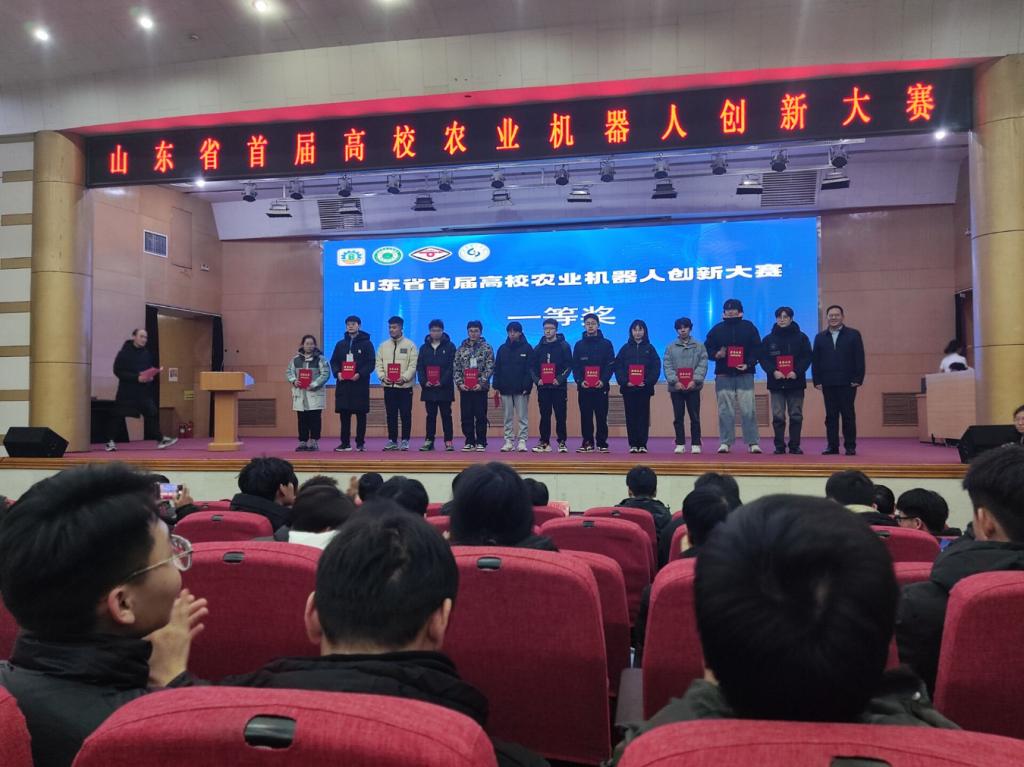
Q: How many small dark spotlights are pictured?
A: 12